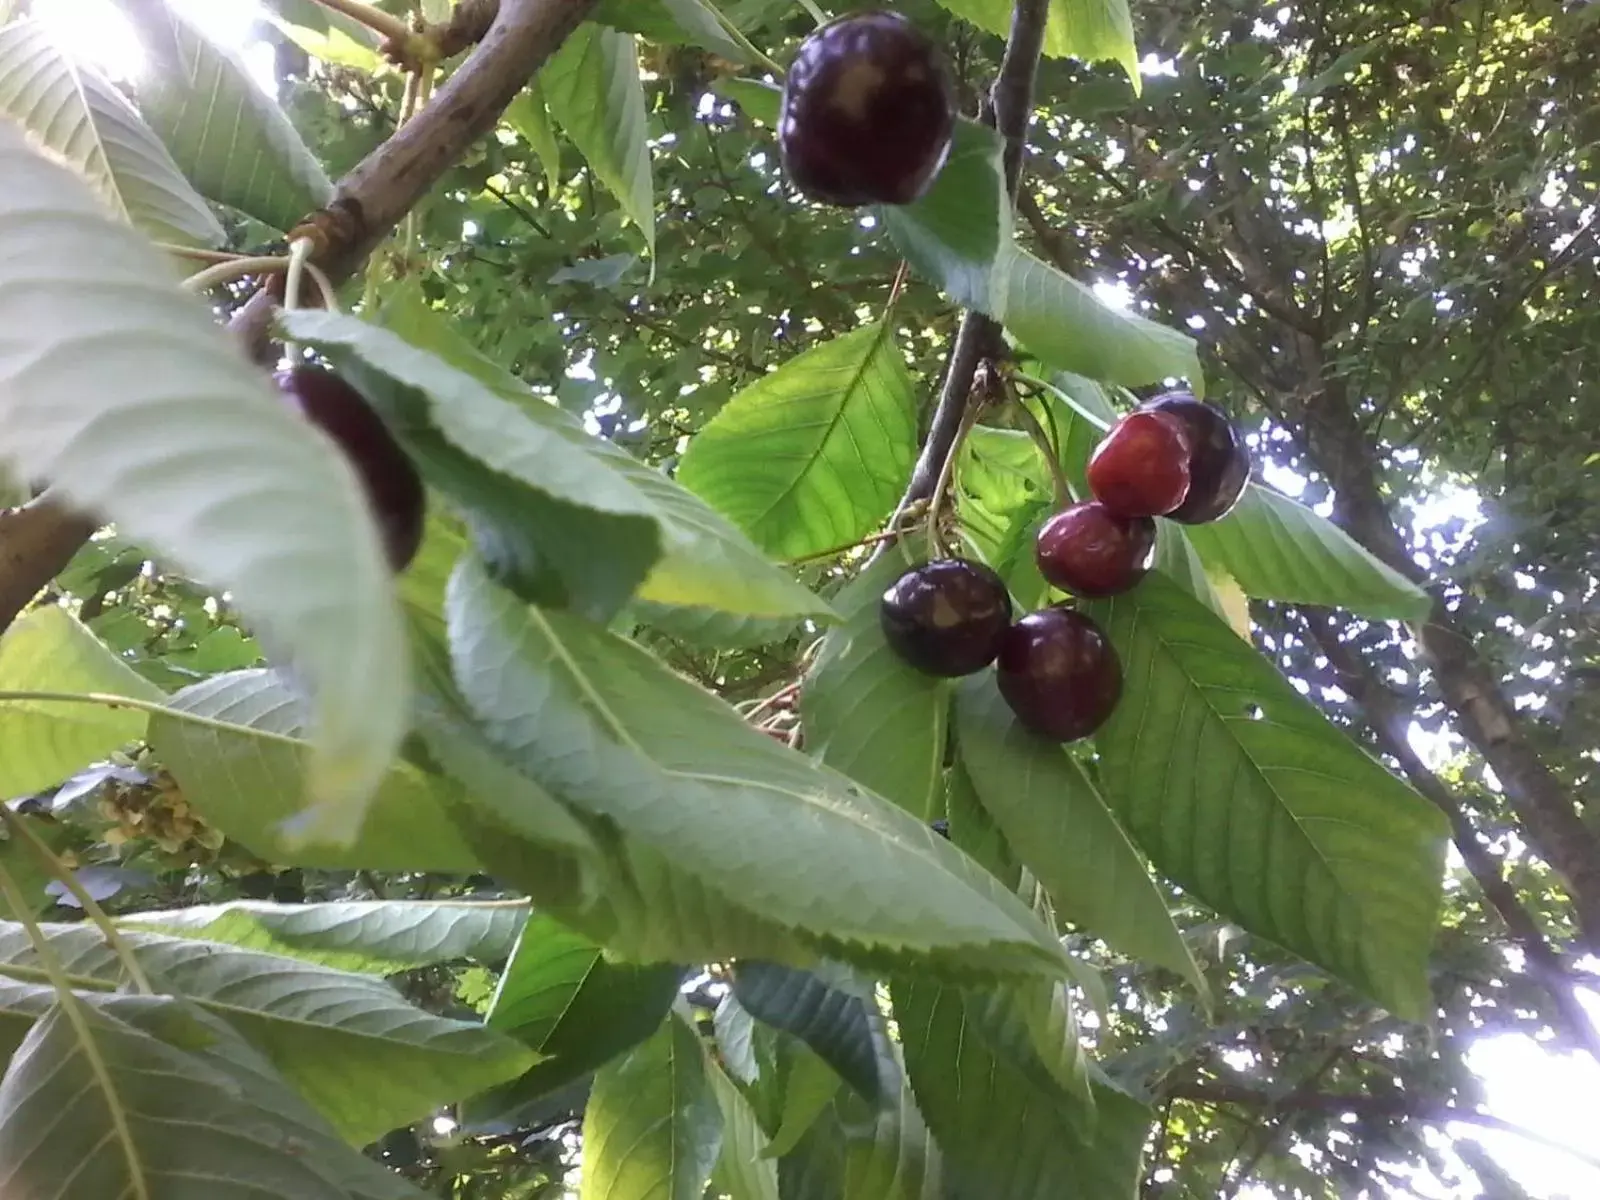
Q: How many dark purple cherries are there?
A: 5